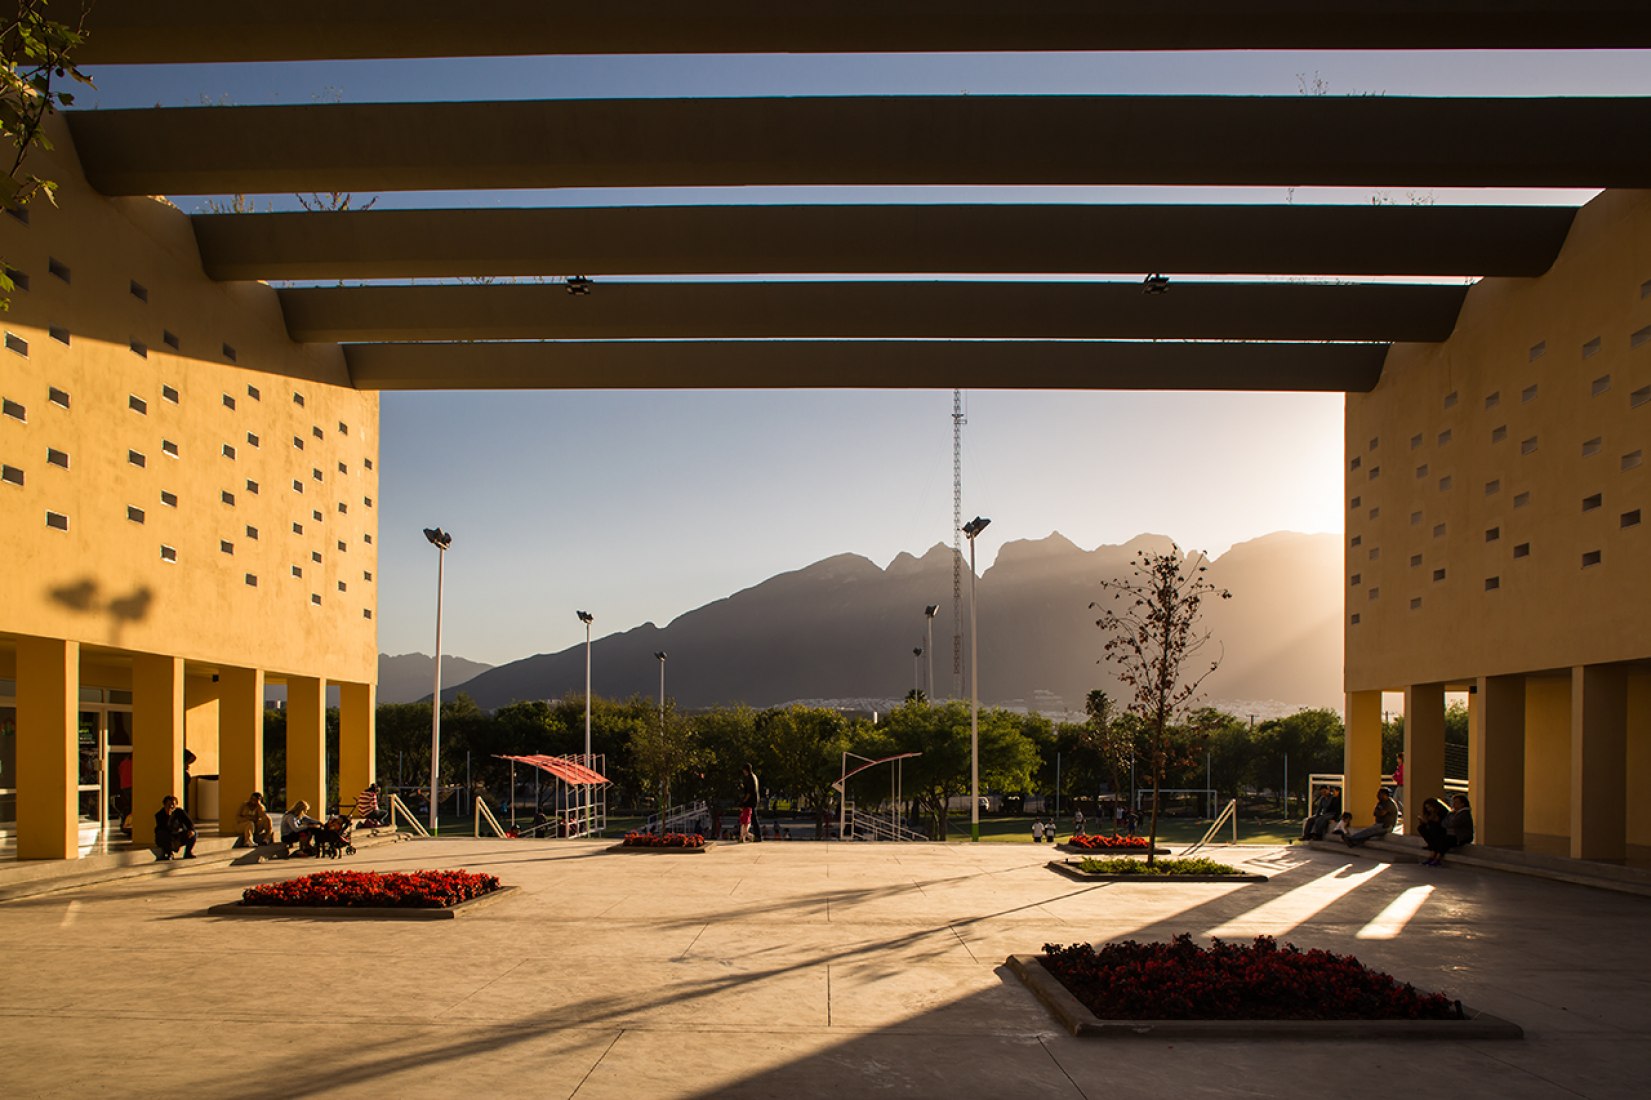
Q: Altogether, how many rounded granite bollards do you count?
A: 0